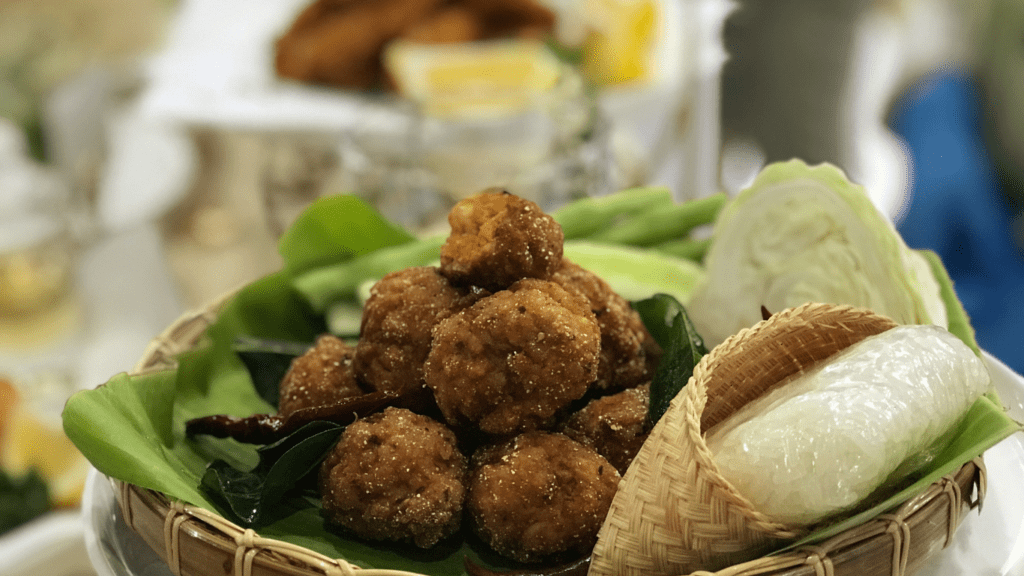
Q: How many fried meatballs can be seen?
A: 8